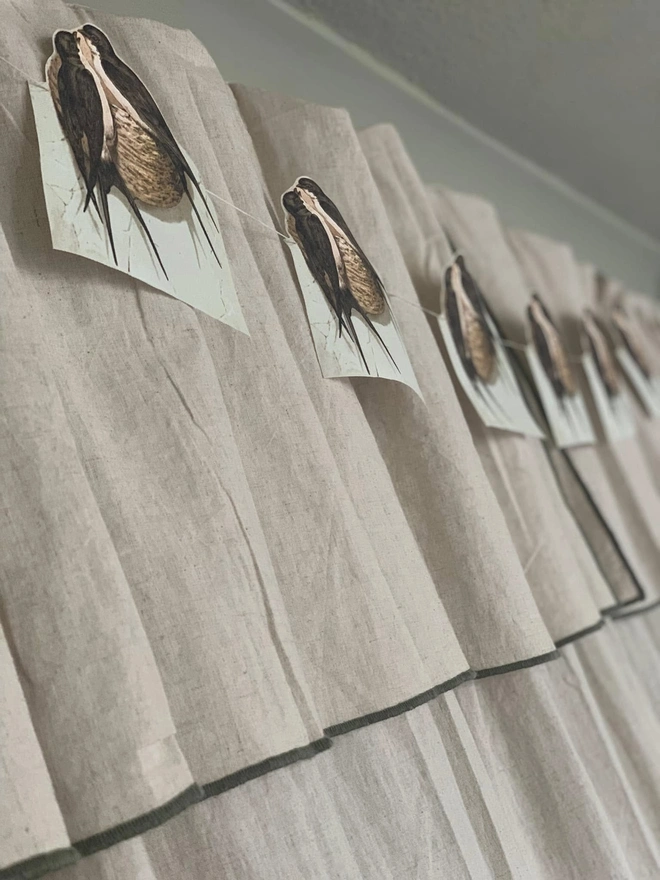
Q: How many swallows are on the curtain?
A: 12